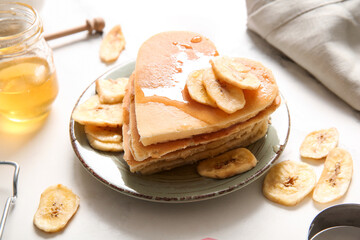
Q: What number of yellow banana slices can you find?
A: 13